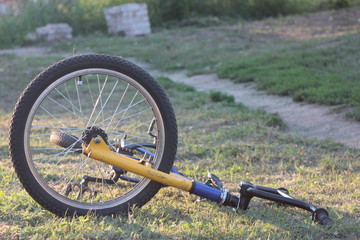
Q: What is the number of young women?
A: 0